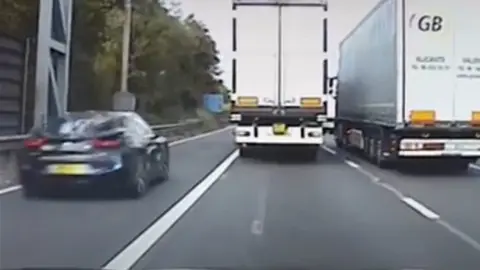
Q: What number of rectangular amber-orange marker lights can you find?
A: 4